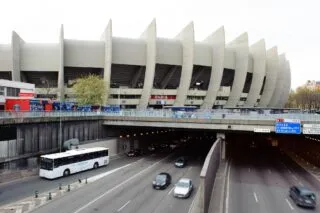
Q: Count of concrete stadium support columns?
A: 11